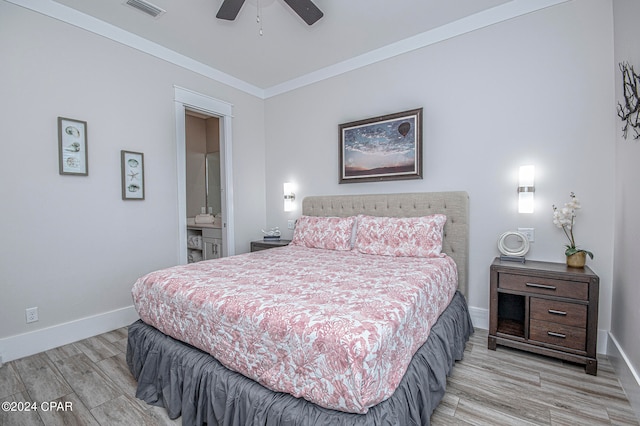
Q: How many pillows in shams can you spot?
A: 2